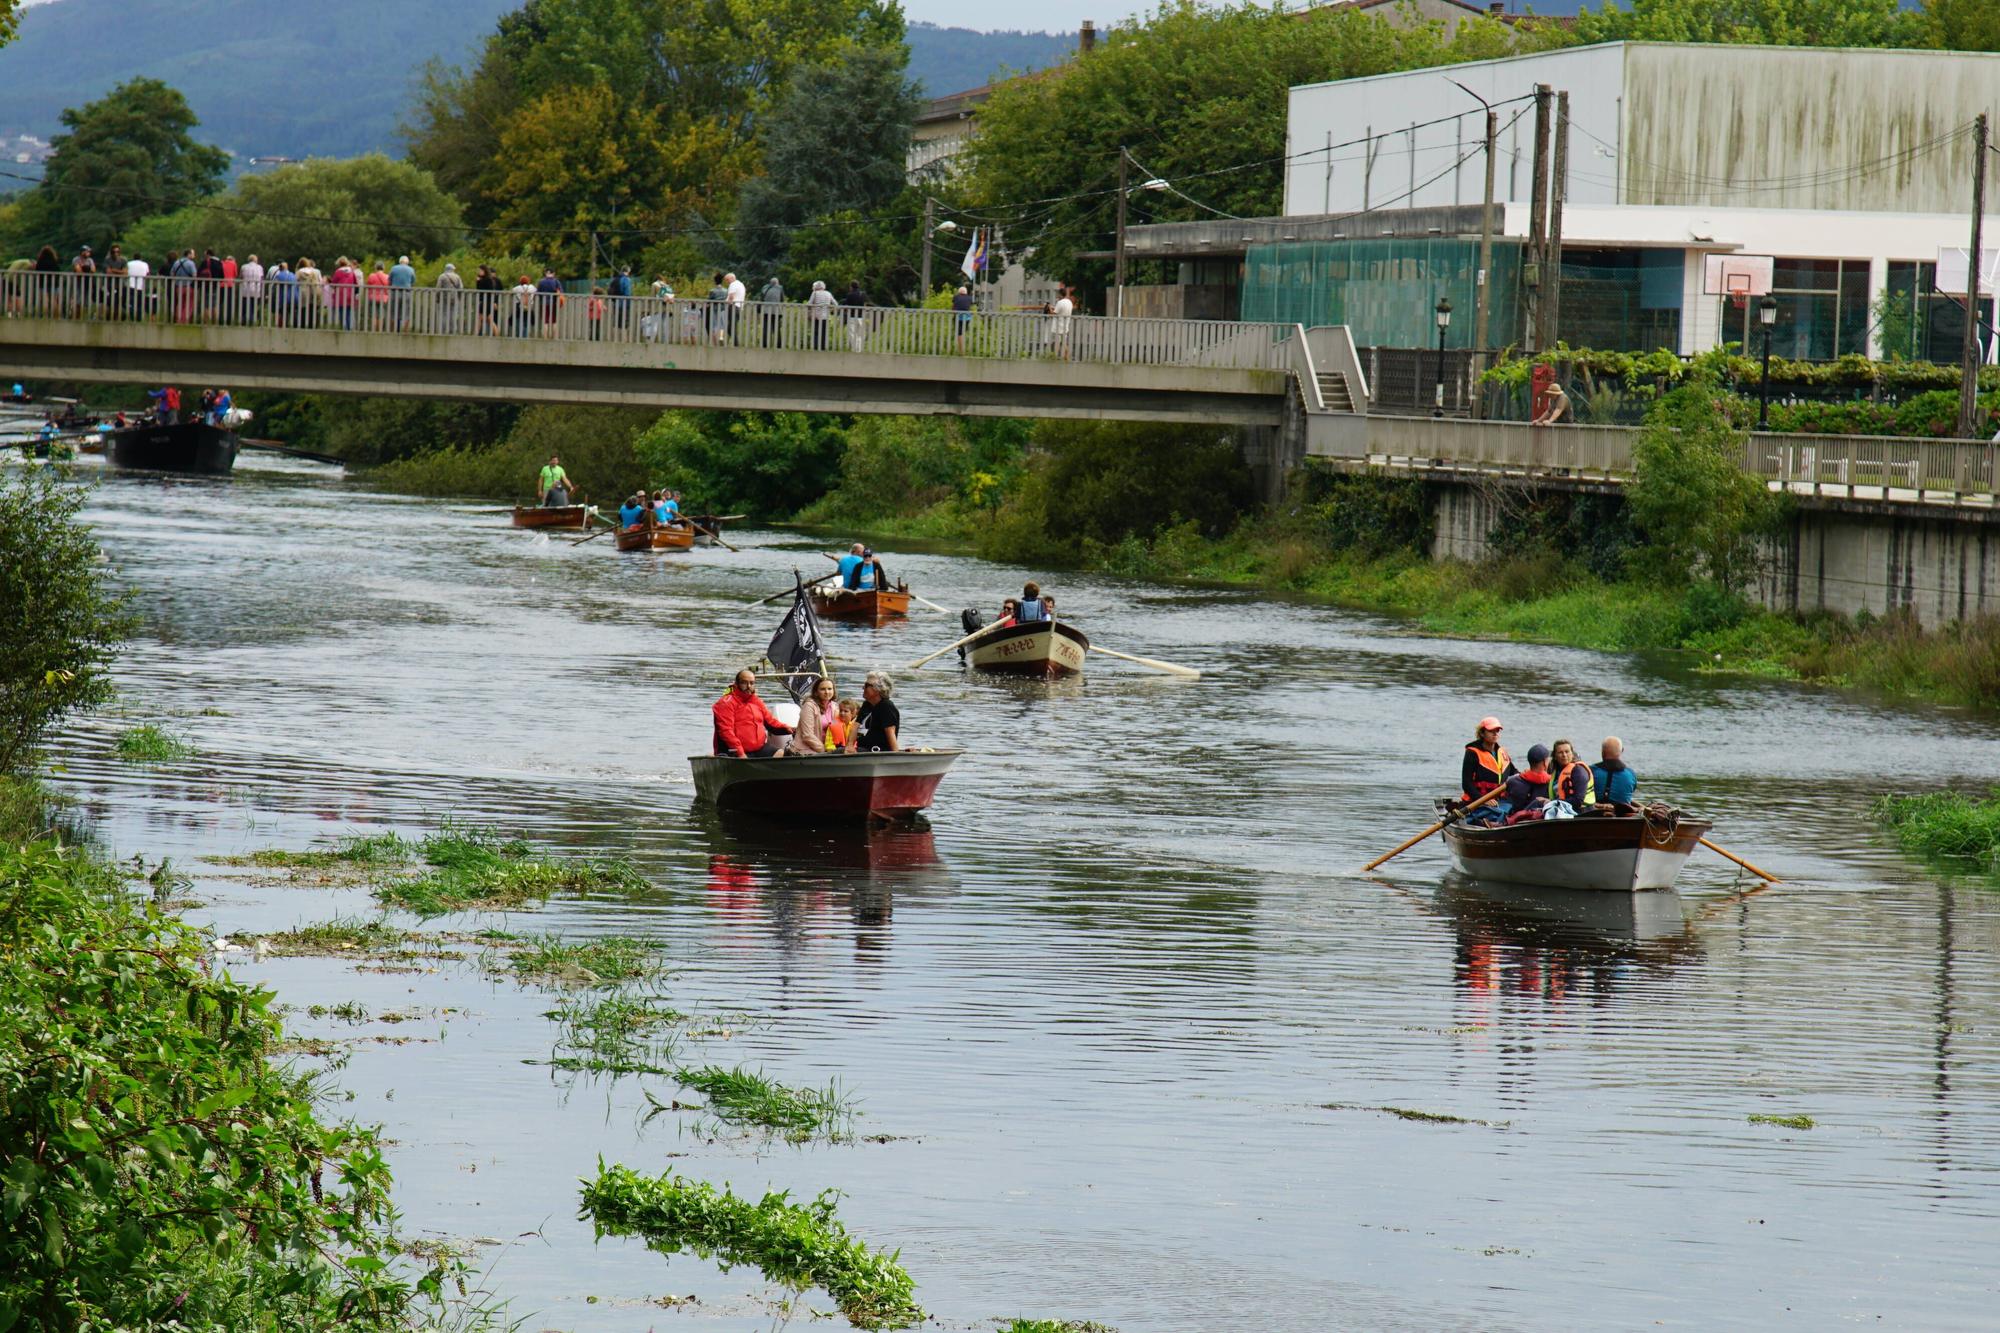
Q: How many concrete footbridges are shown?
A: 1